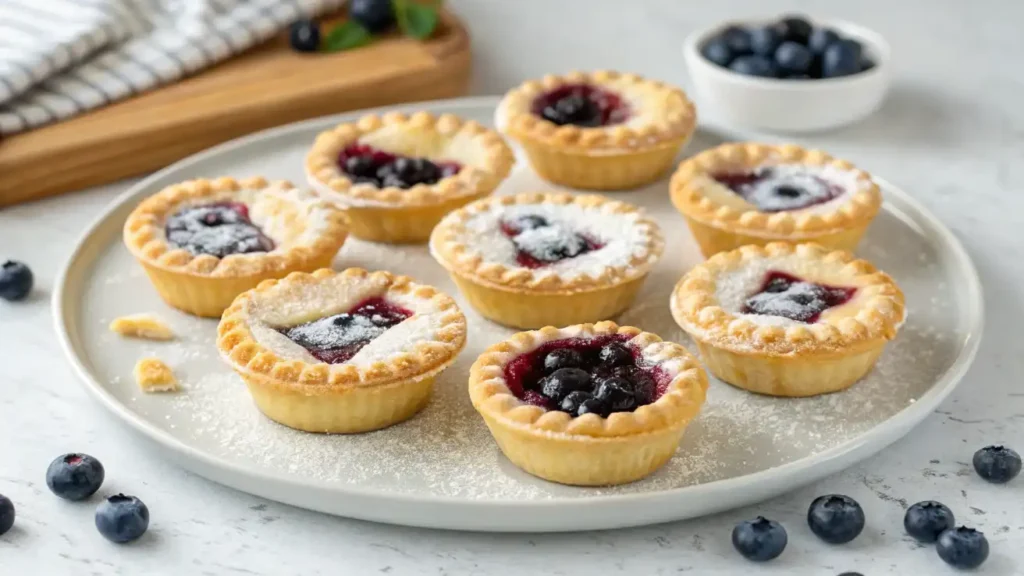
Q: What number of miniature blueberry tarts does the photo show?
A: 8